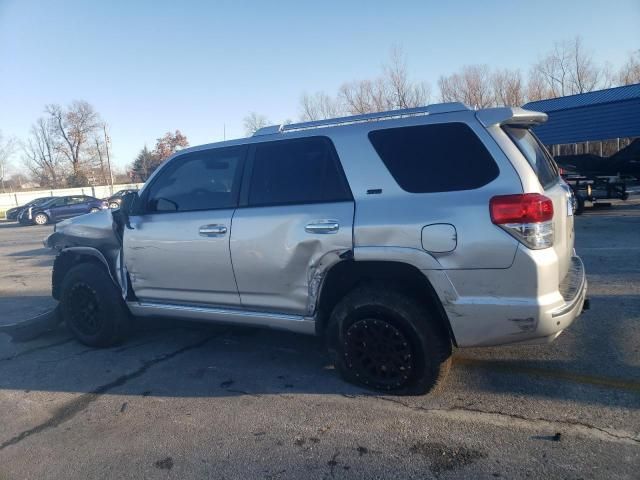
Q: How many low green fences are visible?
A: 0